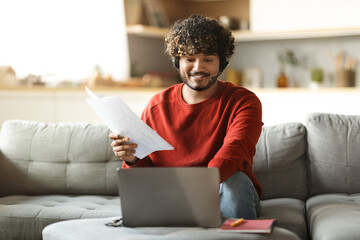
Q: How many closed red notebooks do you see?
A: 1